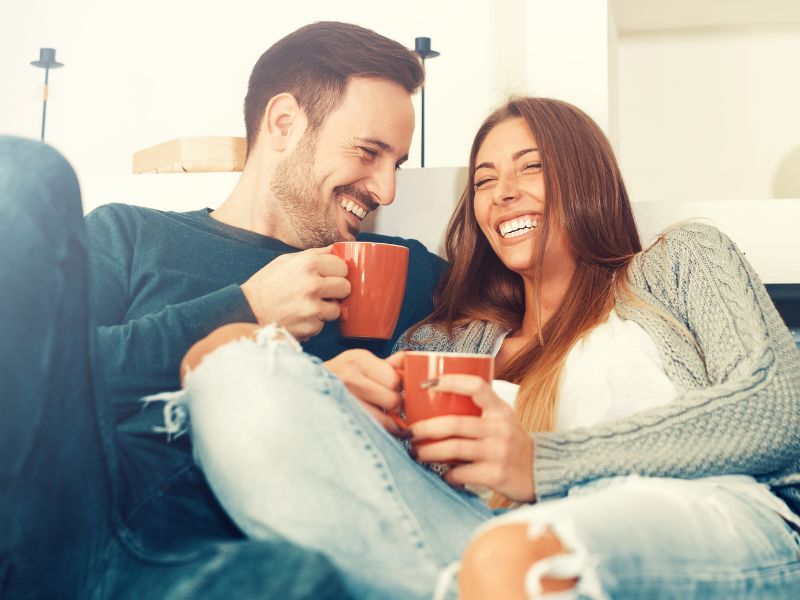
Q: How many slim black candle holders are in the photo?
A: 2